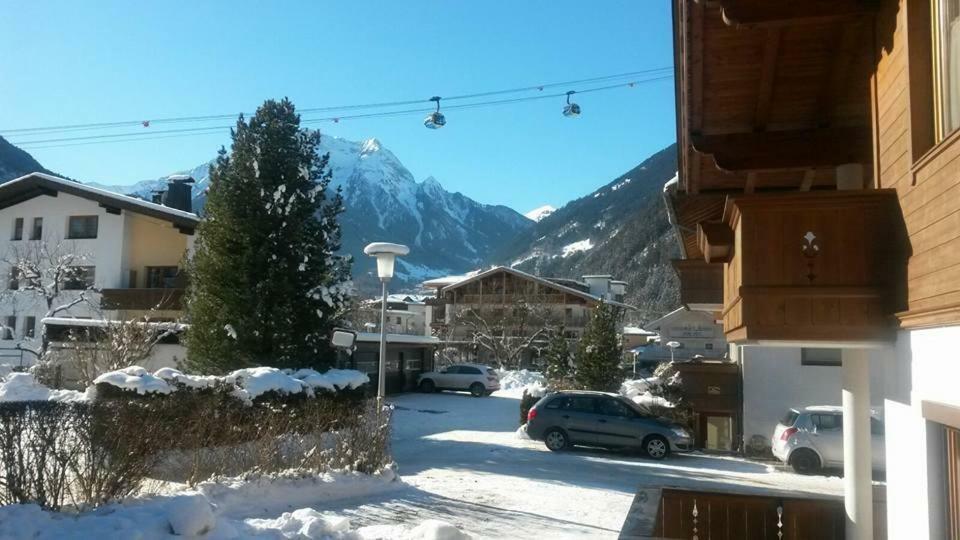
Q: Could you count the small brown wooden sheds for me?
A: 1